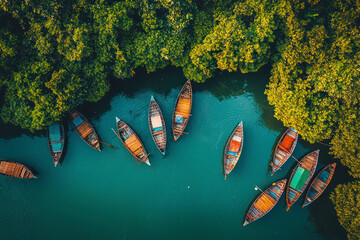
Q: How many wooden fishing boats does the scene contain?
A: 11